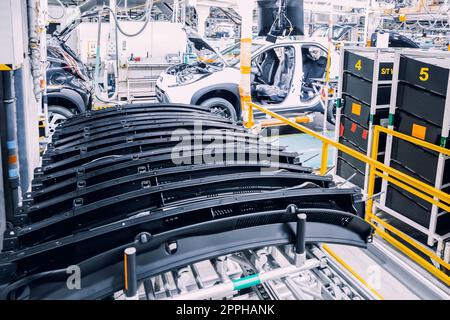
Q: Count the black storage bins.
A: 12